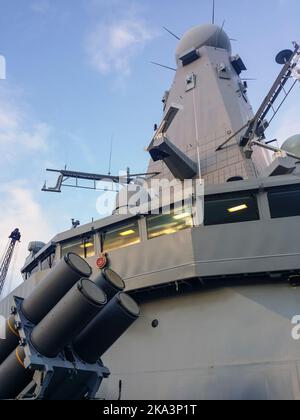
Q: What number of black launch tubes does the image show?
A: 4